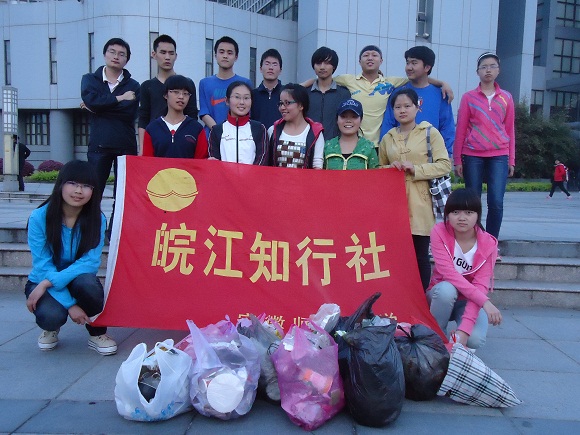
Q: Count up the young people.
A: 15